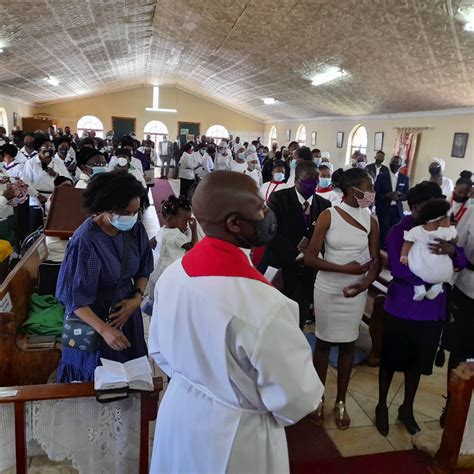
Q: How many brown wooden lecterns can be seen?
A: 1